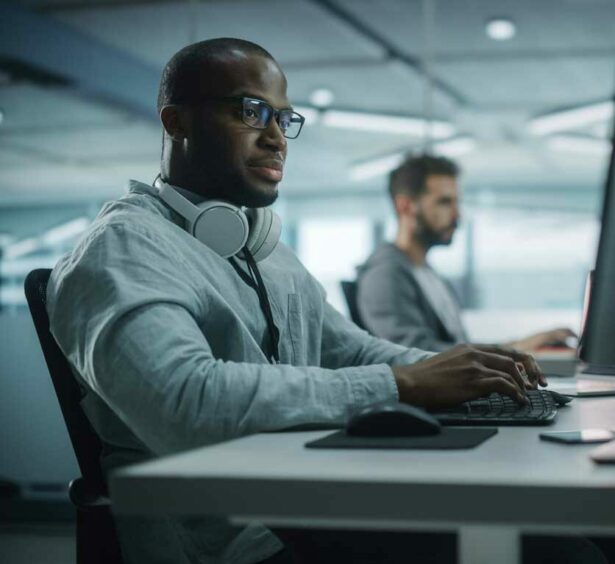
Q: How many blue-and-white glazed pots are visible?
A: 0